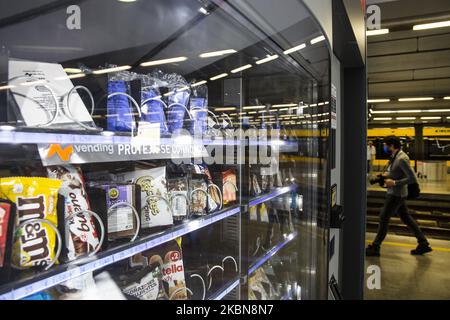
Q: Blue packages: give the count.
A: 4